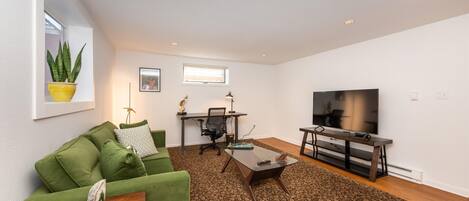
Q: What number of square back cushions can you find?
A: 2